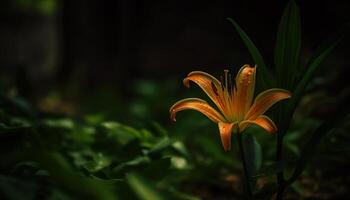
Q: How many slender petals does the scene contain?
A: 6